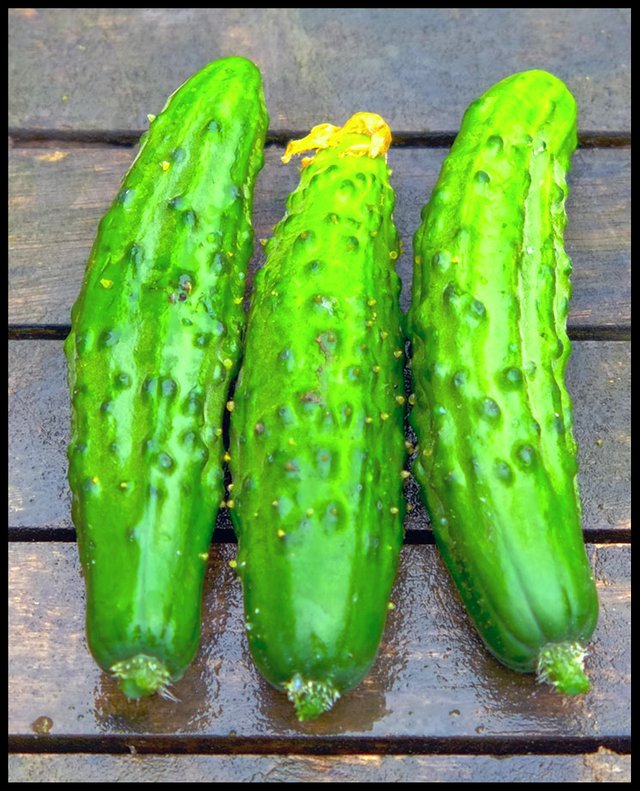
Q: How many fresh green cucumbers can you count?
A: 3